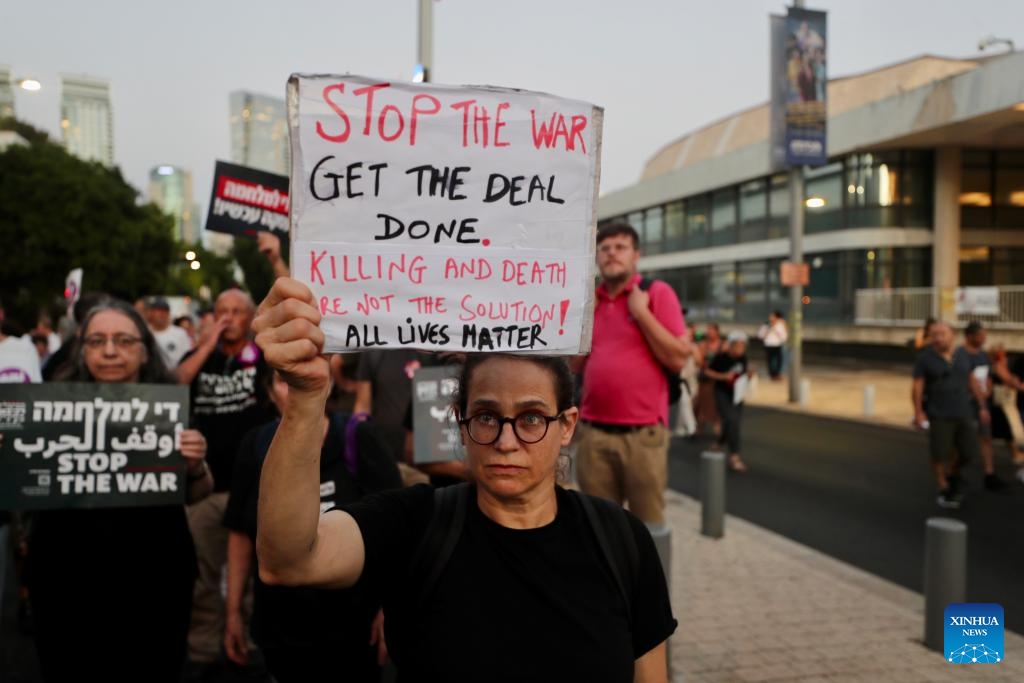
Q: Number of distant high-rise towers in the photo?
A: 4